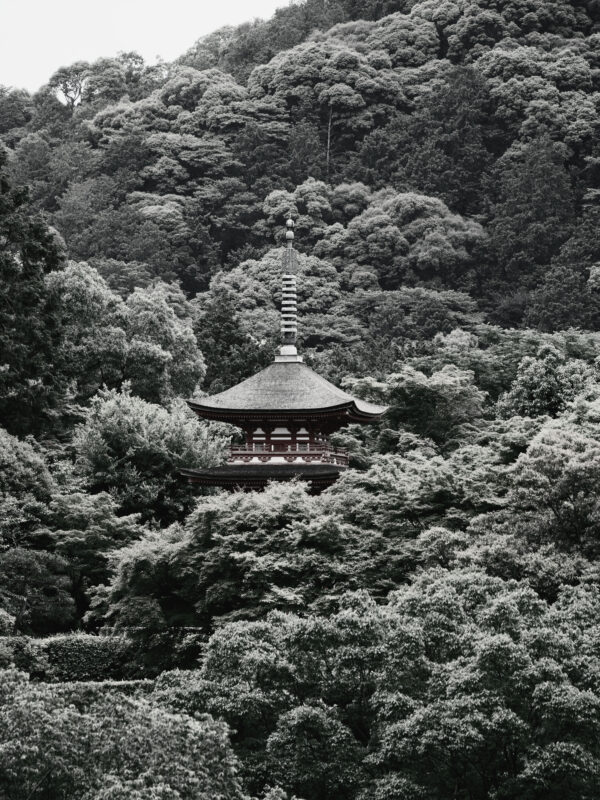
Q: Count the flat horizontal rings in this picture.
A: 9